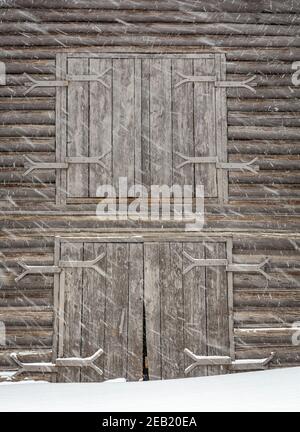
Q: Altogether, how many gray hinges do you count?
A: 8